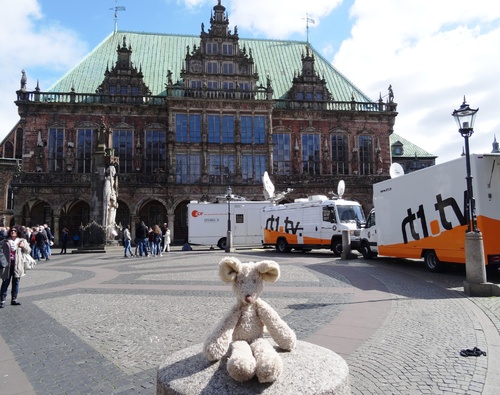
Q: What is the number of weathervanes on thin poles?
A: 2